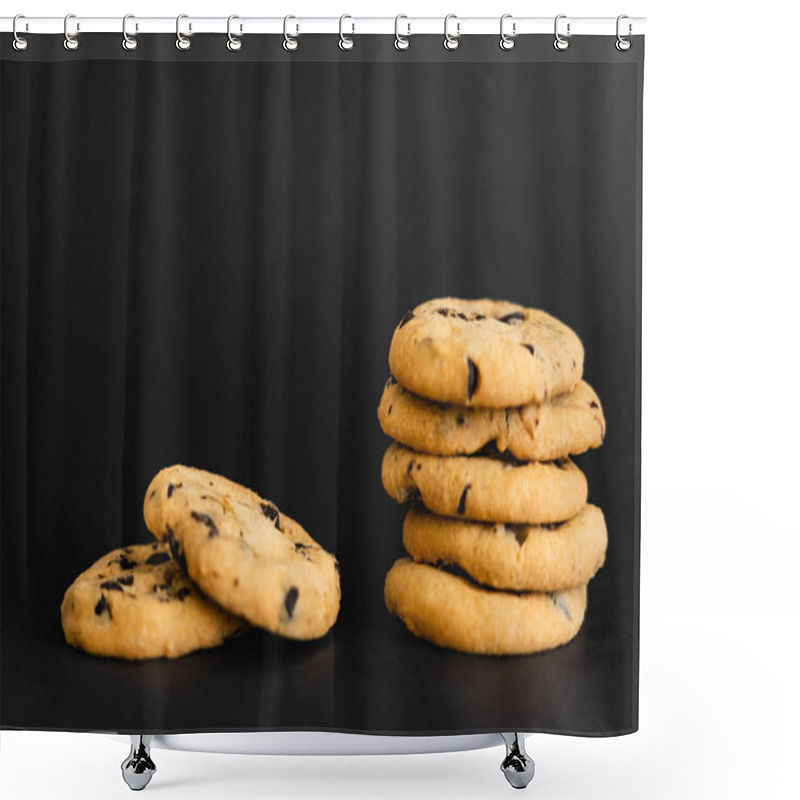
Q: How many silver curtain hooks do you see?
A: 12